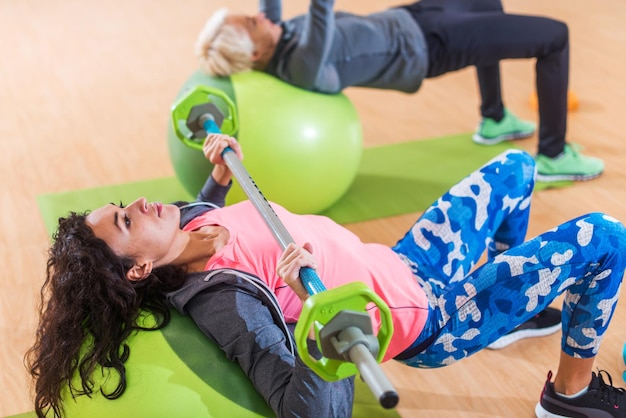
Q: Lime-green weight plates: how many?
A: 2